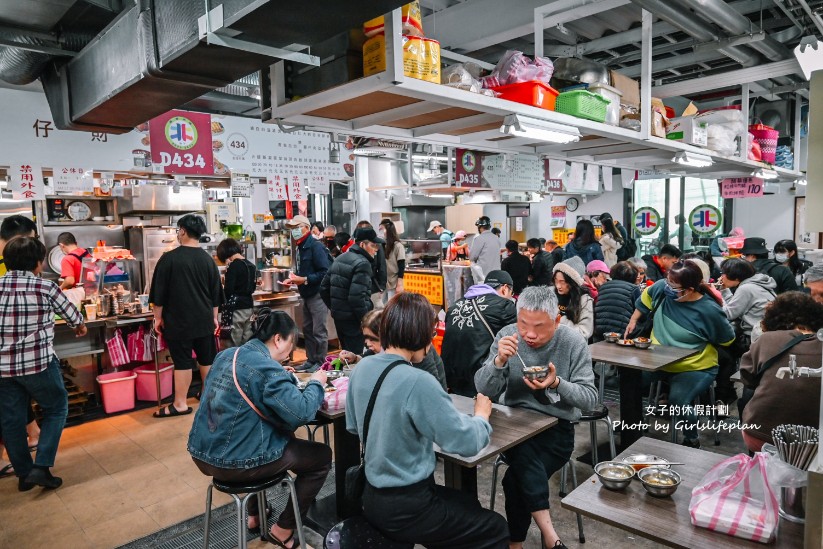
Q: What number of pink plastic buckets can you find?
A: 2